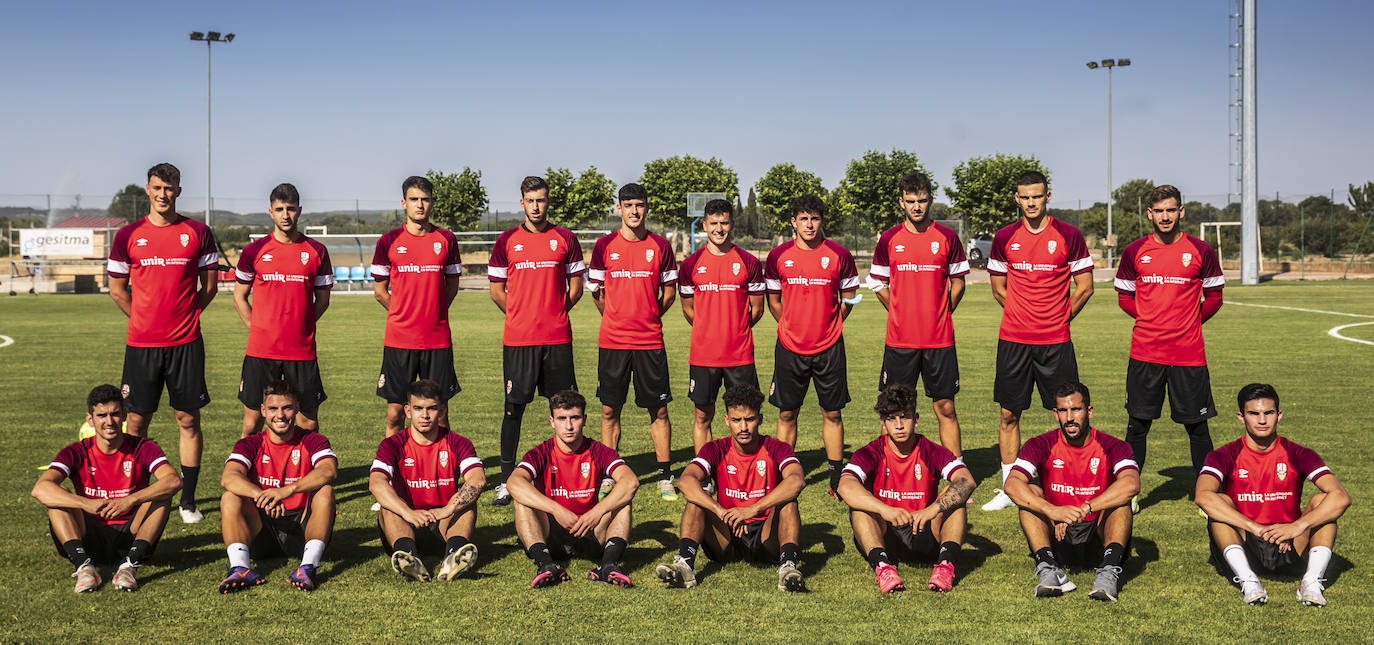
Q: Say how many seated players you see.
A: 8